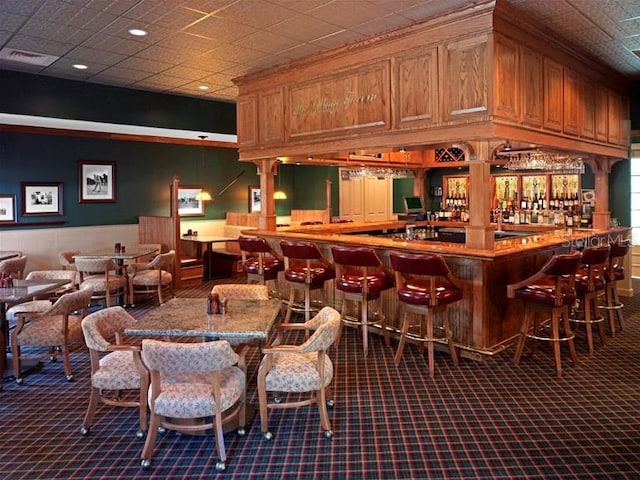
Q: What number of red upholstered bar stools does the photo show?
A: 7